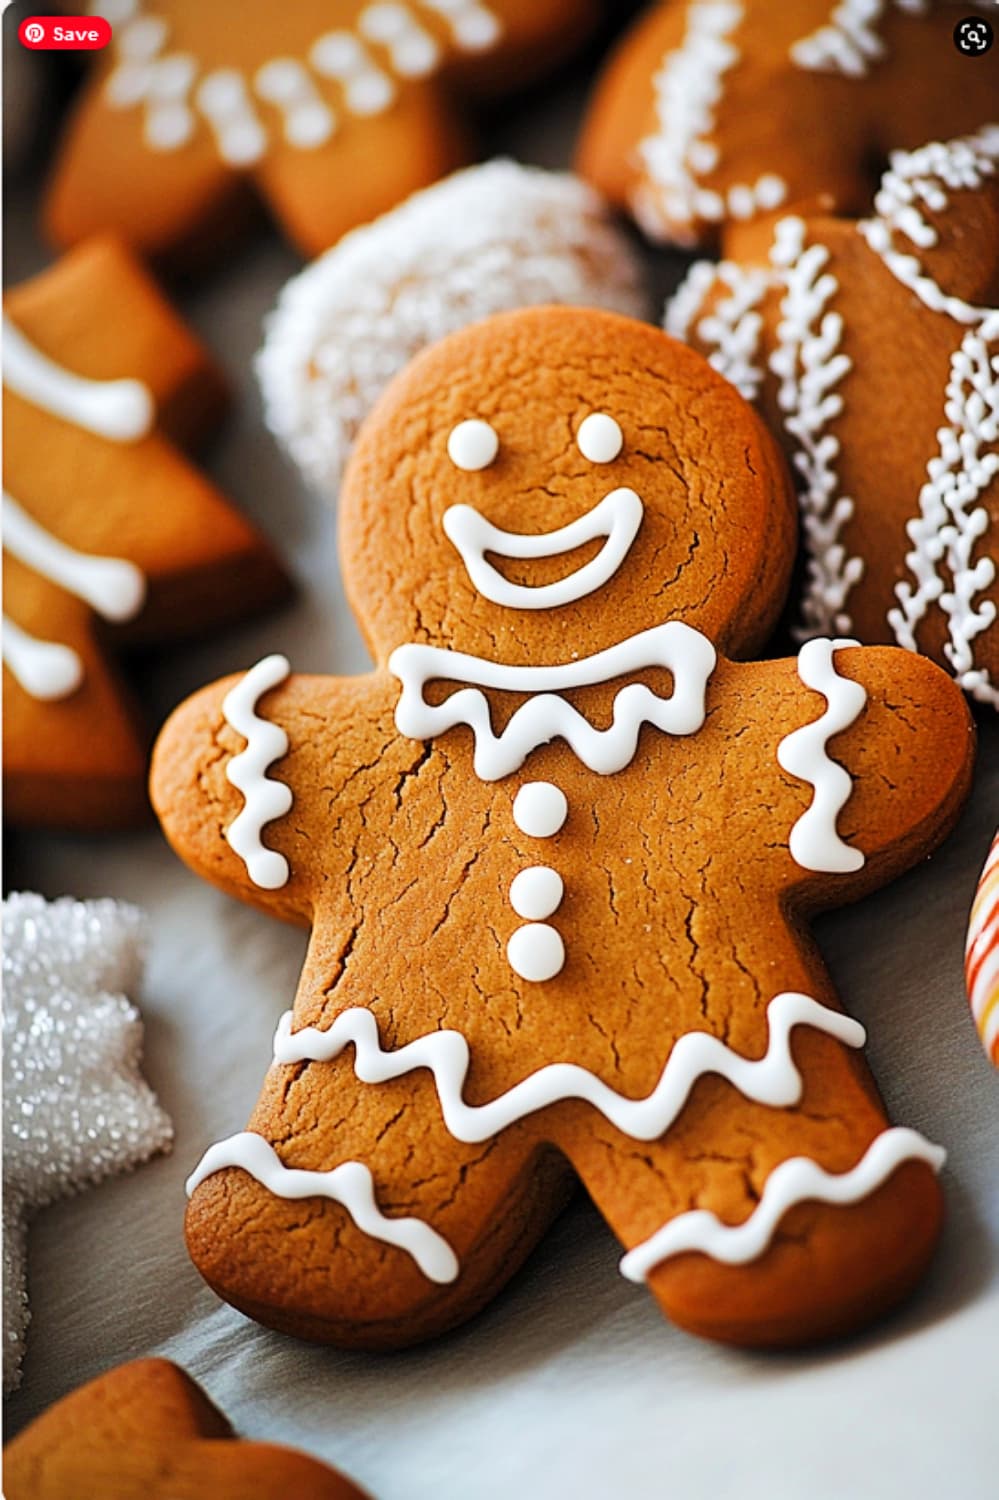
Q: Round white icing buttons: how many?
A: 3